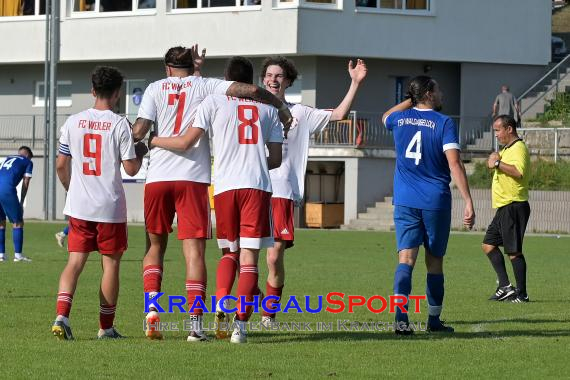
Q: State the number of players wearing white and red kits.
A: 4